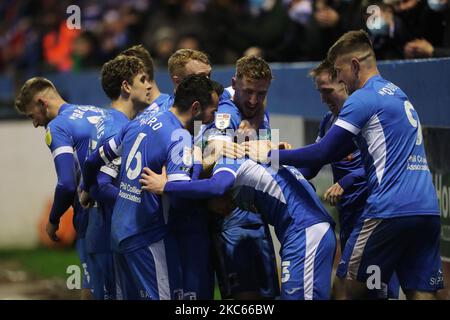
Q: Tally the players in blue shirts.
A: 9